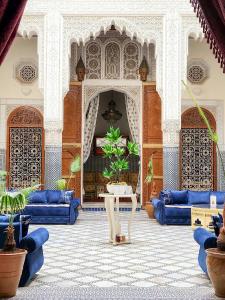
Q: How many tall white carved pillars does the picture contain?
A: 2